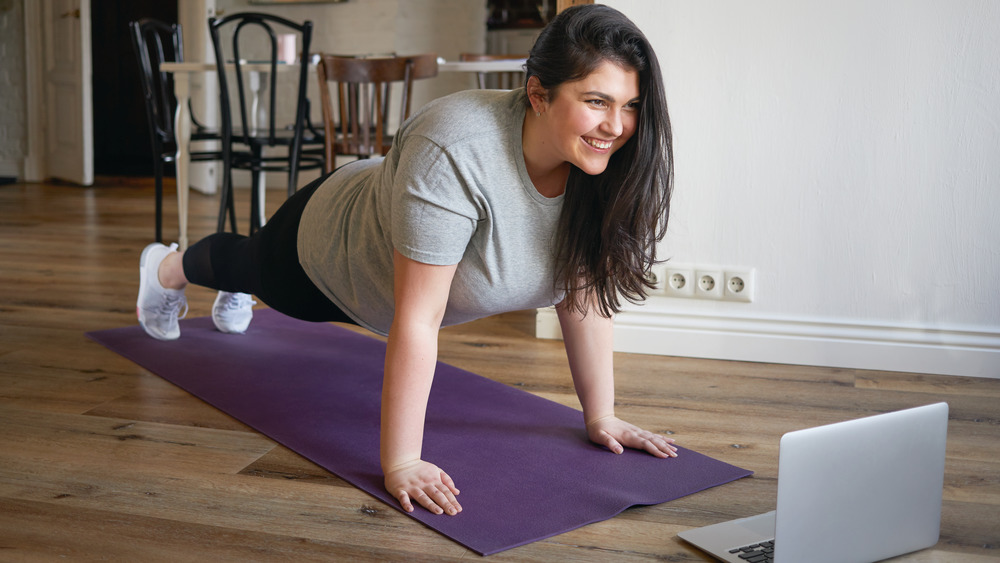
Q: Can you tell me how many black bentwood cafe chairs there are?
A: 2